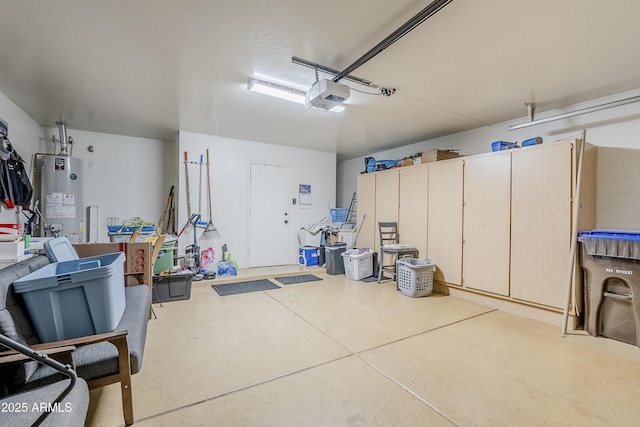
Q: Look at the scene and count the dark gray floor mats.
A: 2